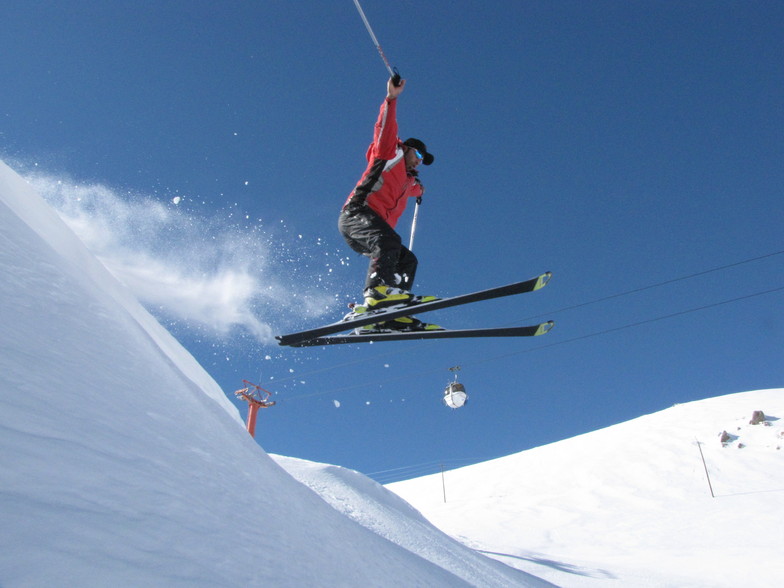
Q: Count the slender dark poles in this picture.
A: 2